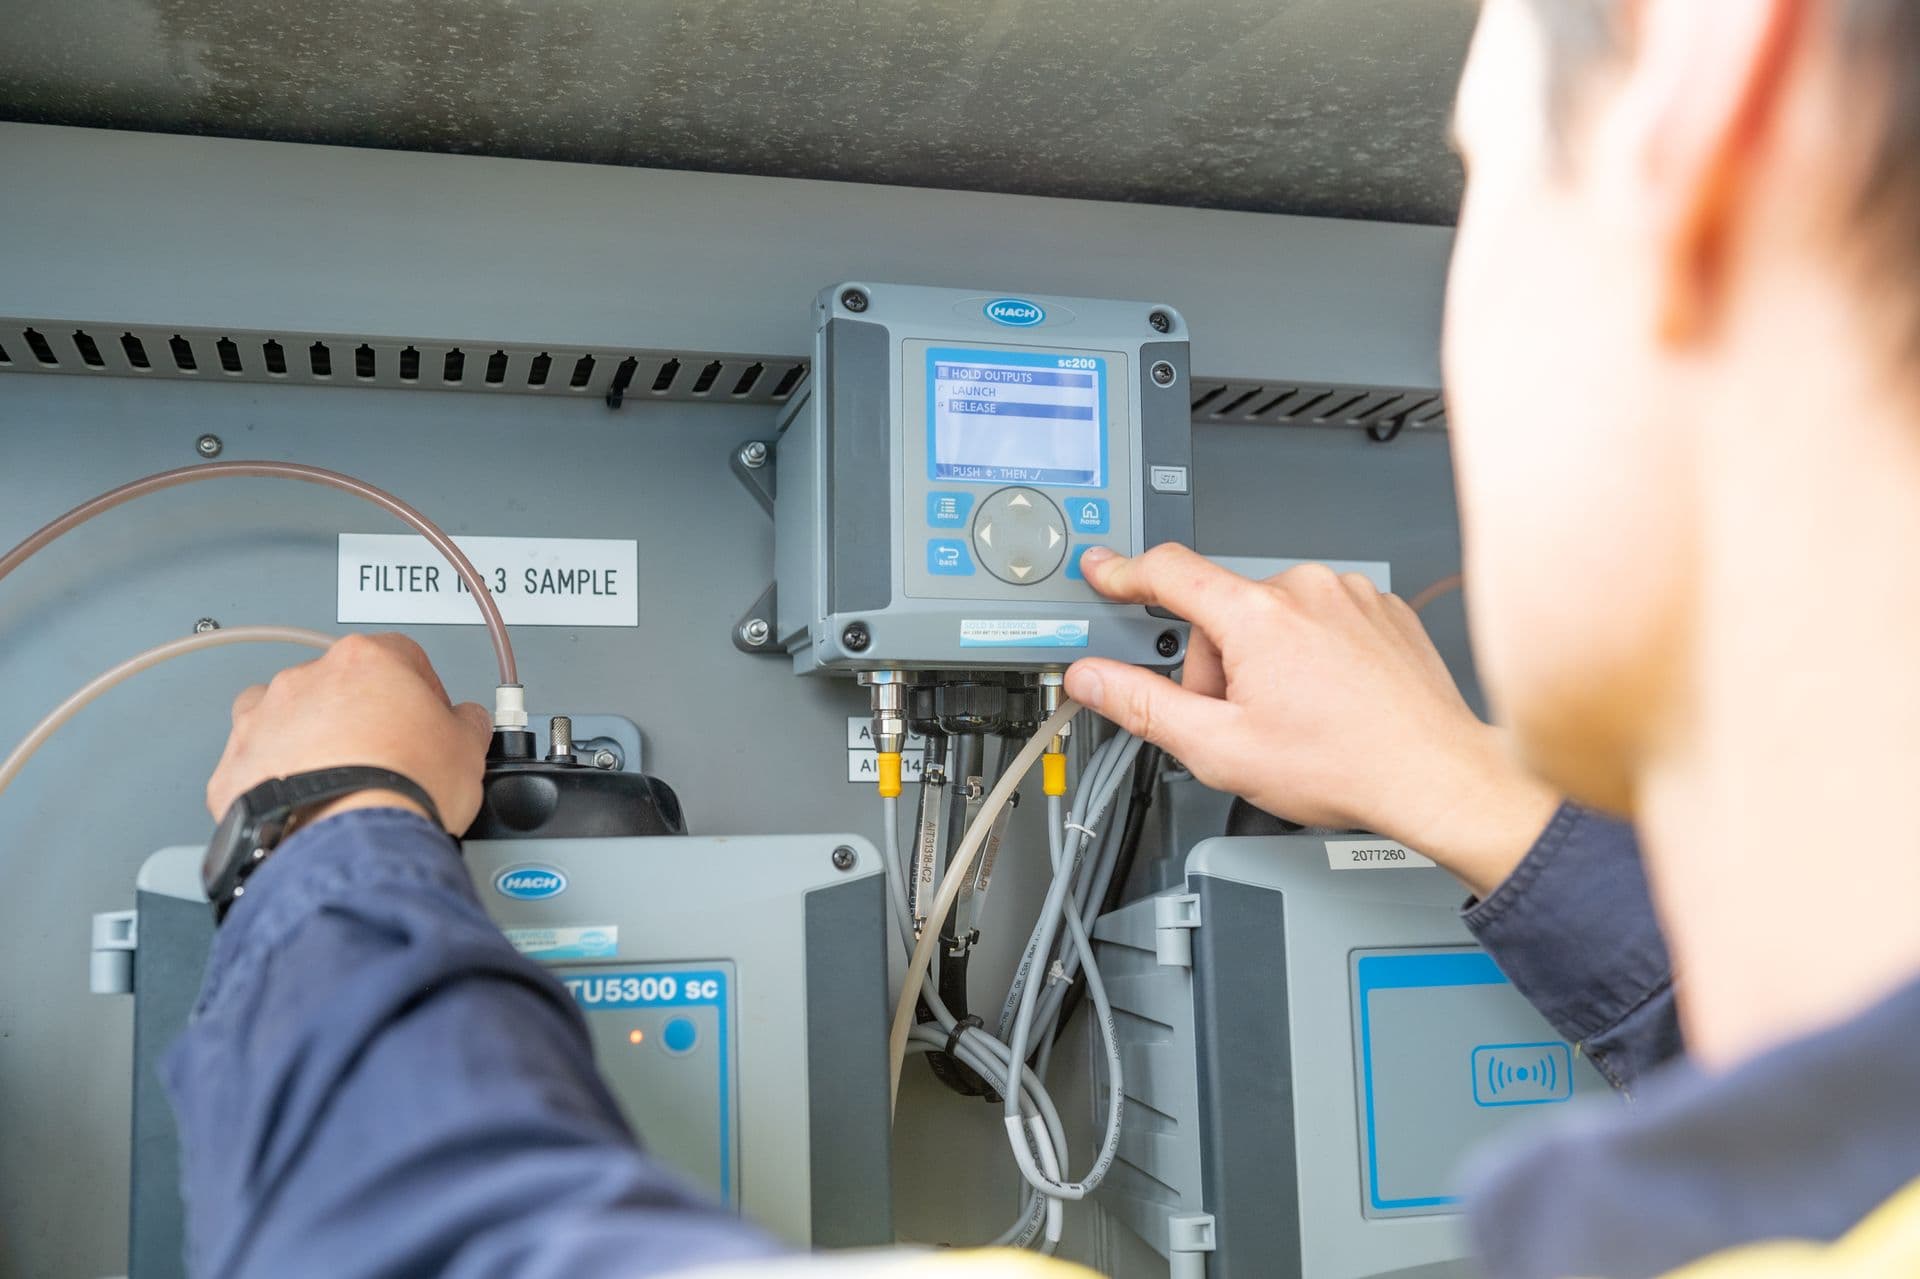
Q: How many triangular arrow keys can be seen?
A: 4